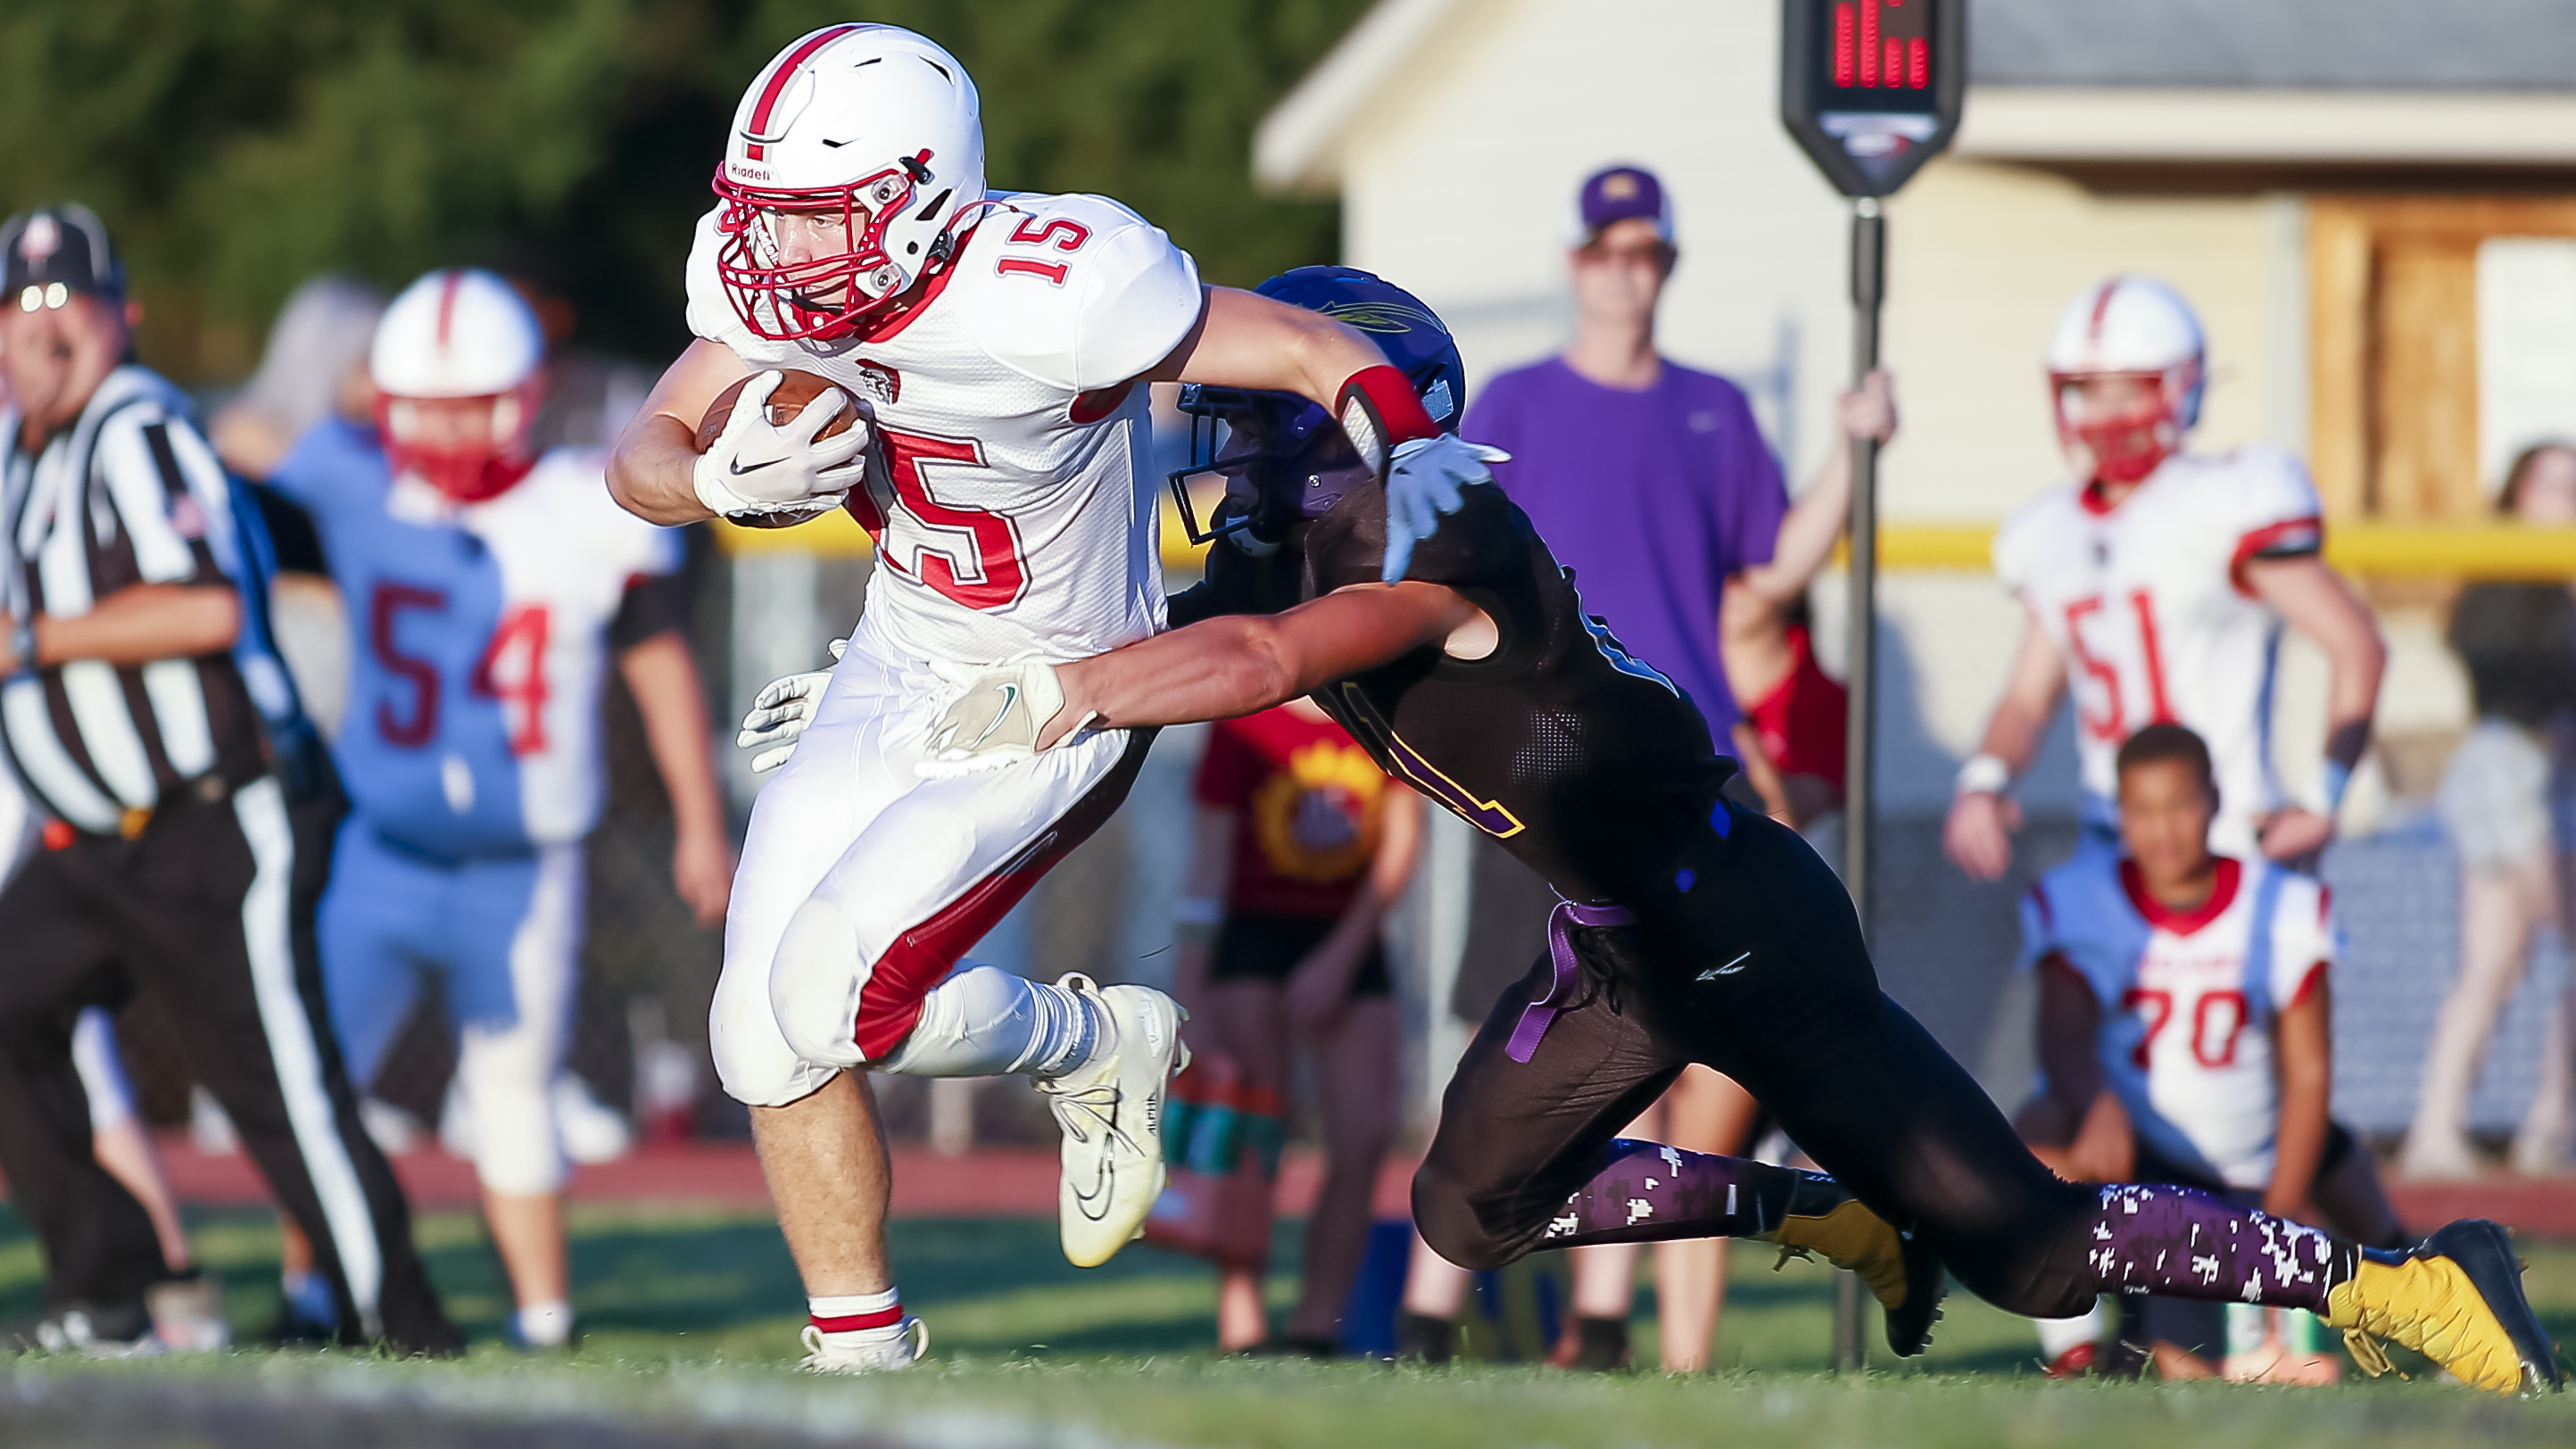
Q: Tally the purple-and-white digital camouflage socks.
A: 2